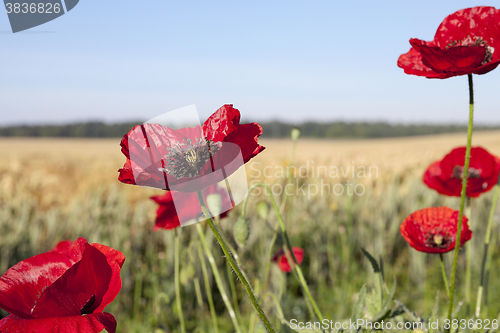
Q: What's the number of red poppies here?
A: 7